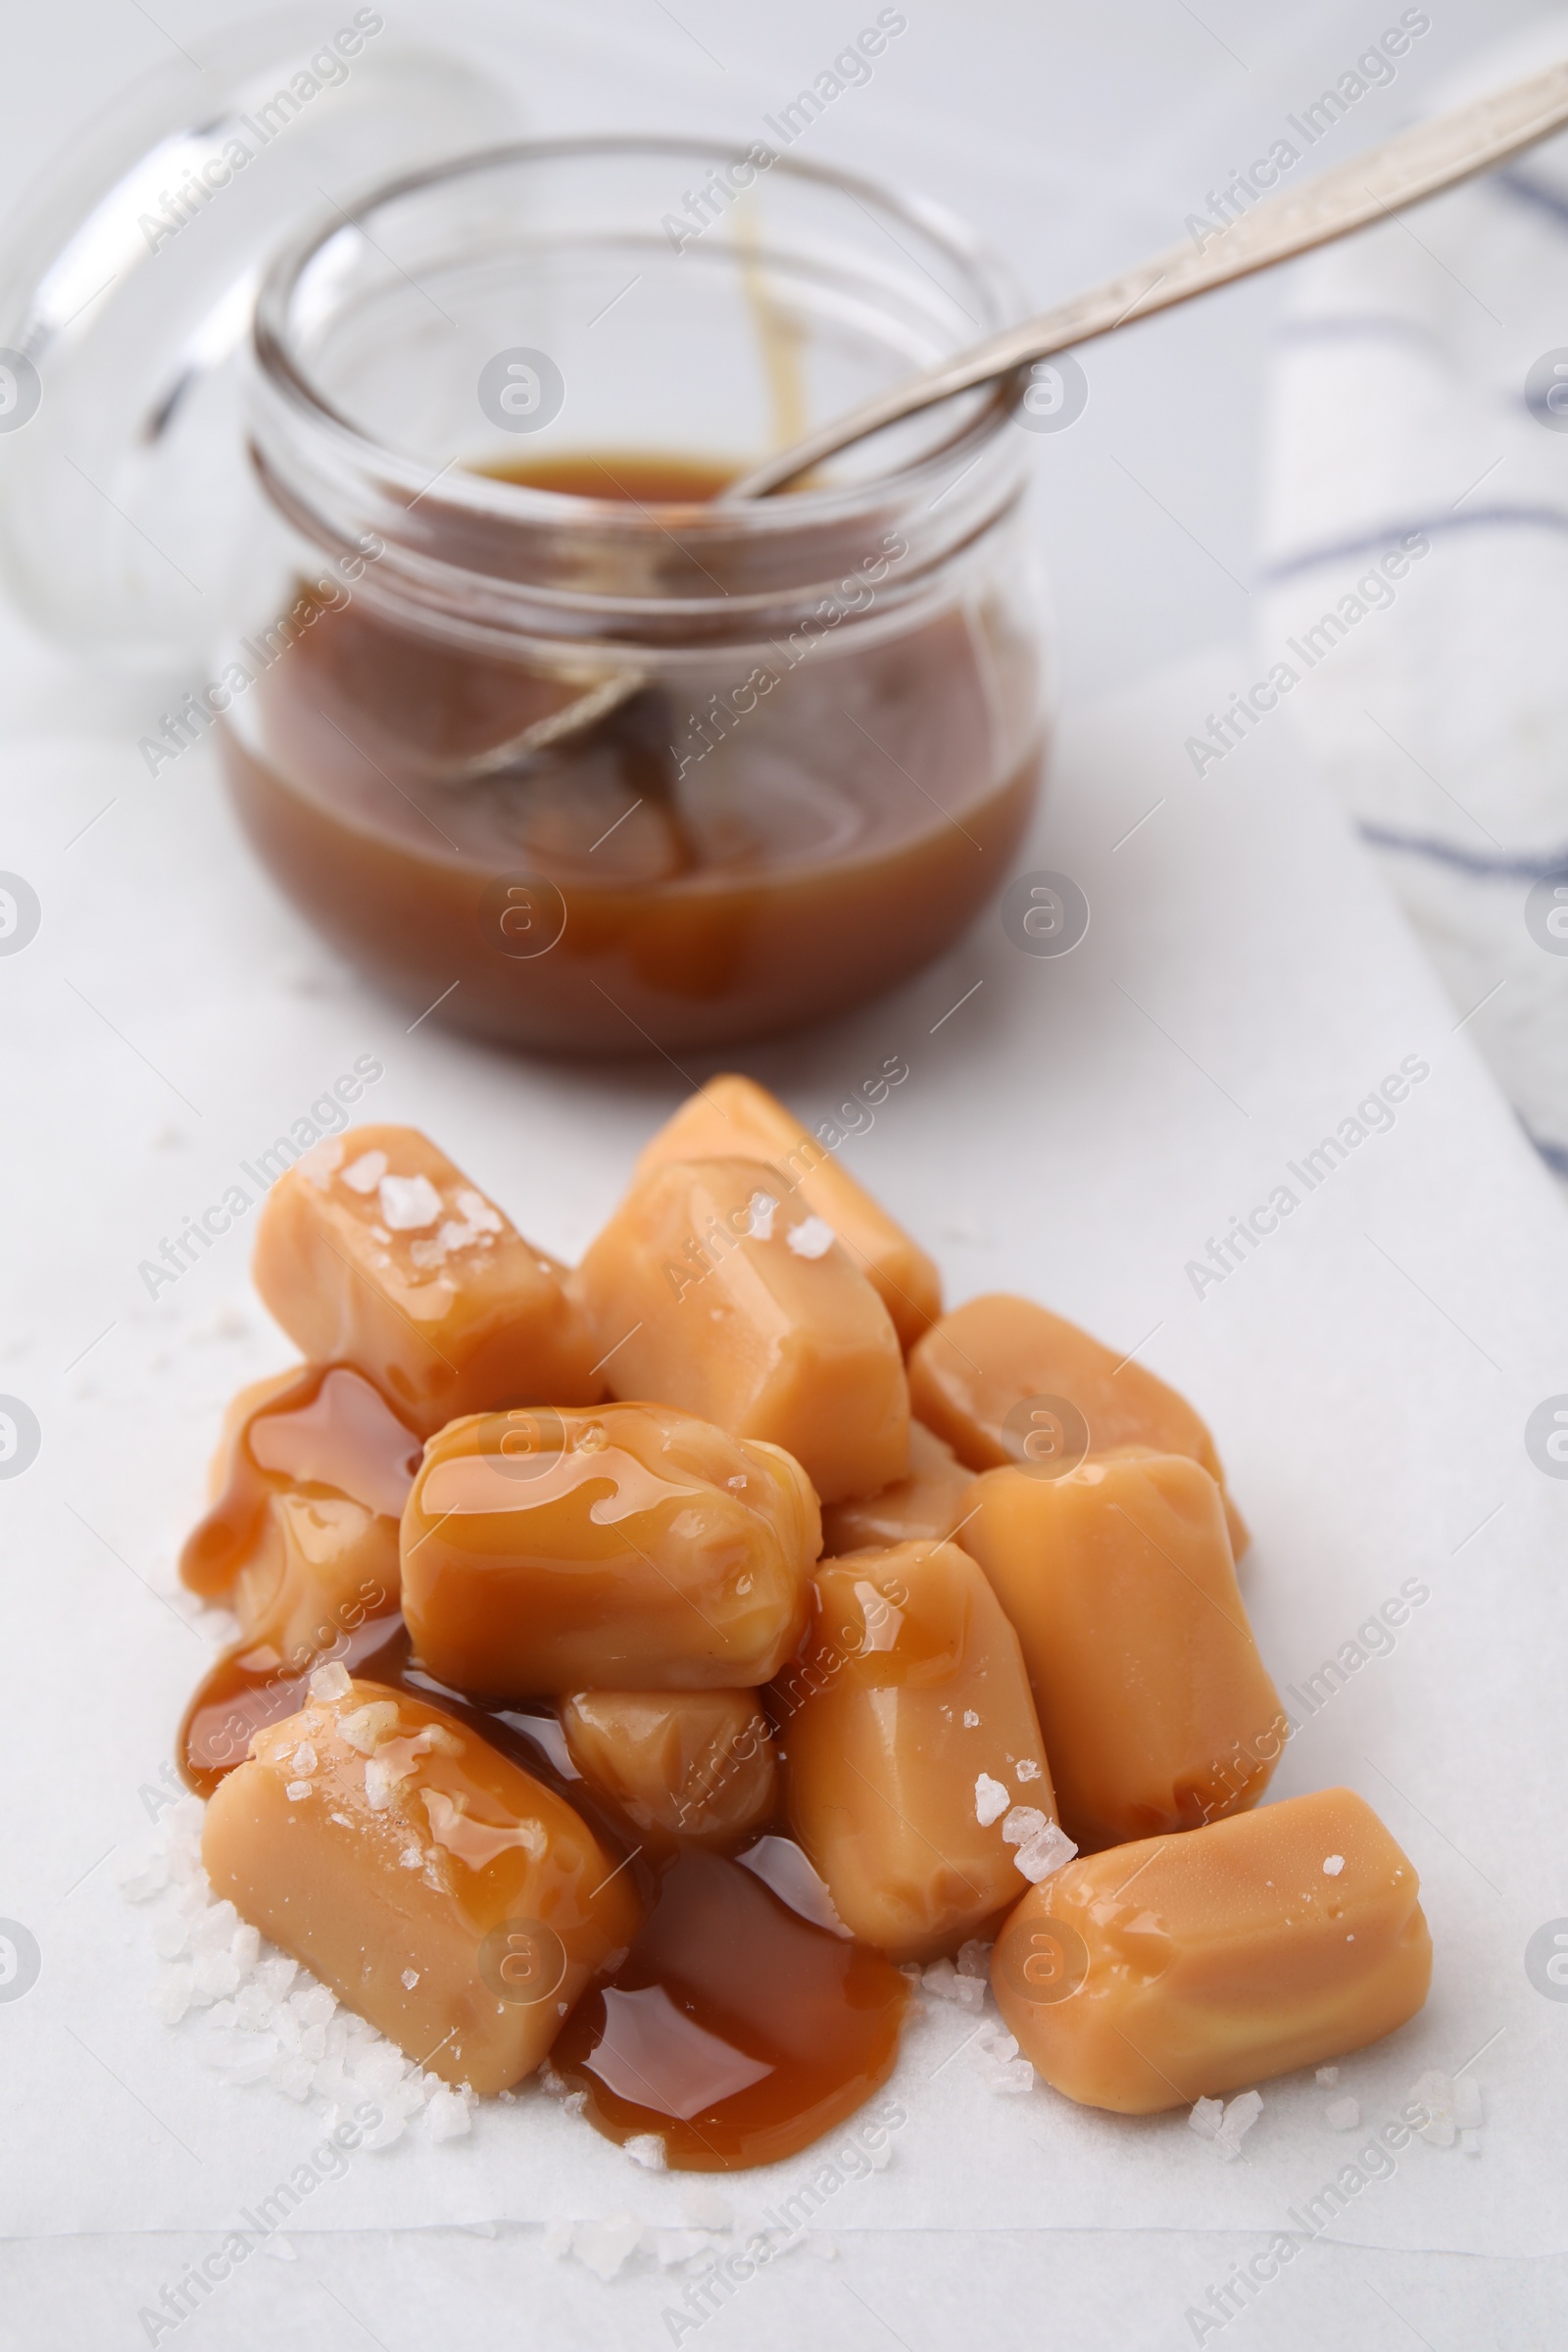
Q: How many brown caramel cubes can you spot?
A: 12